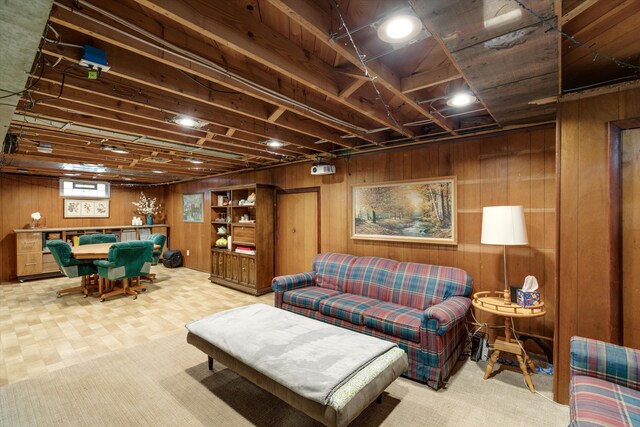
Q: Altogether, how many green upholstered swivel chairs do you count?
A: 4